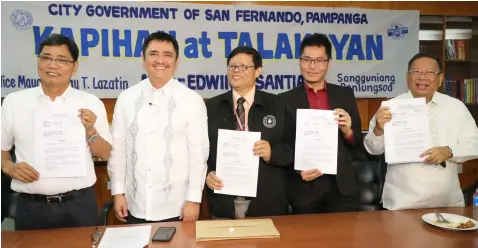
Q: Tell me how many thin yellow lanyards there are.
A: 0